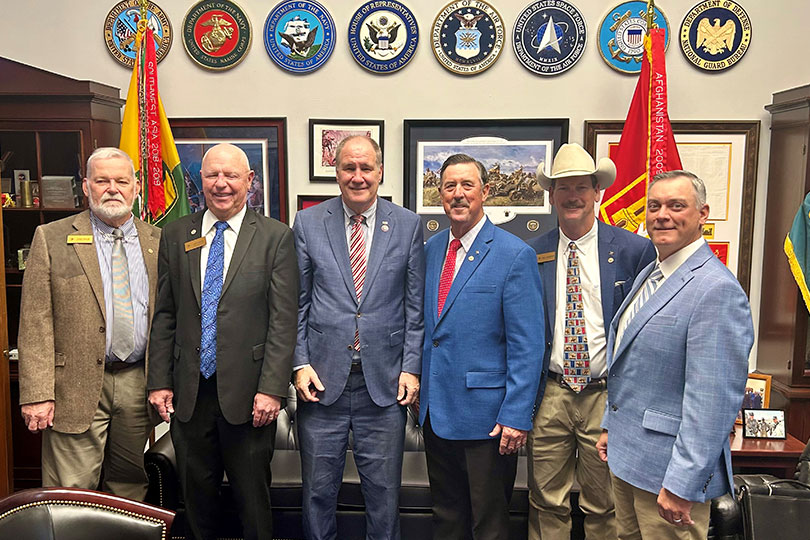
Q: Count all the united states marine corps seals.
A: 1